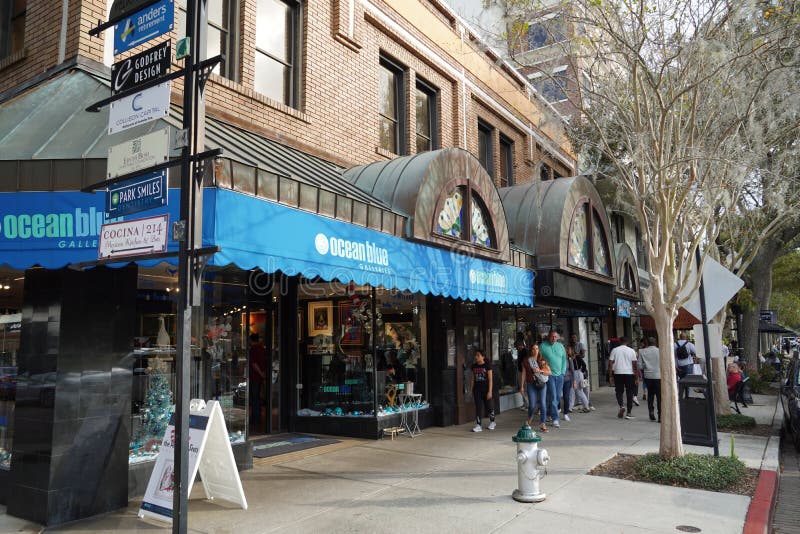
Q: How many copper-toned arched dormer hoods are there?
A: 3